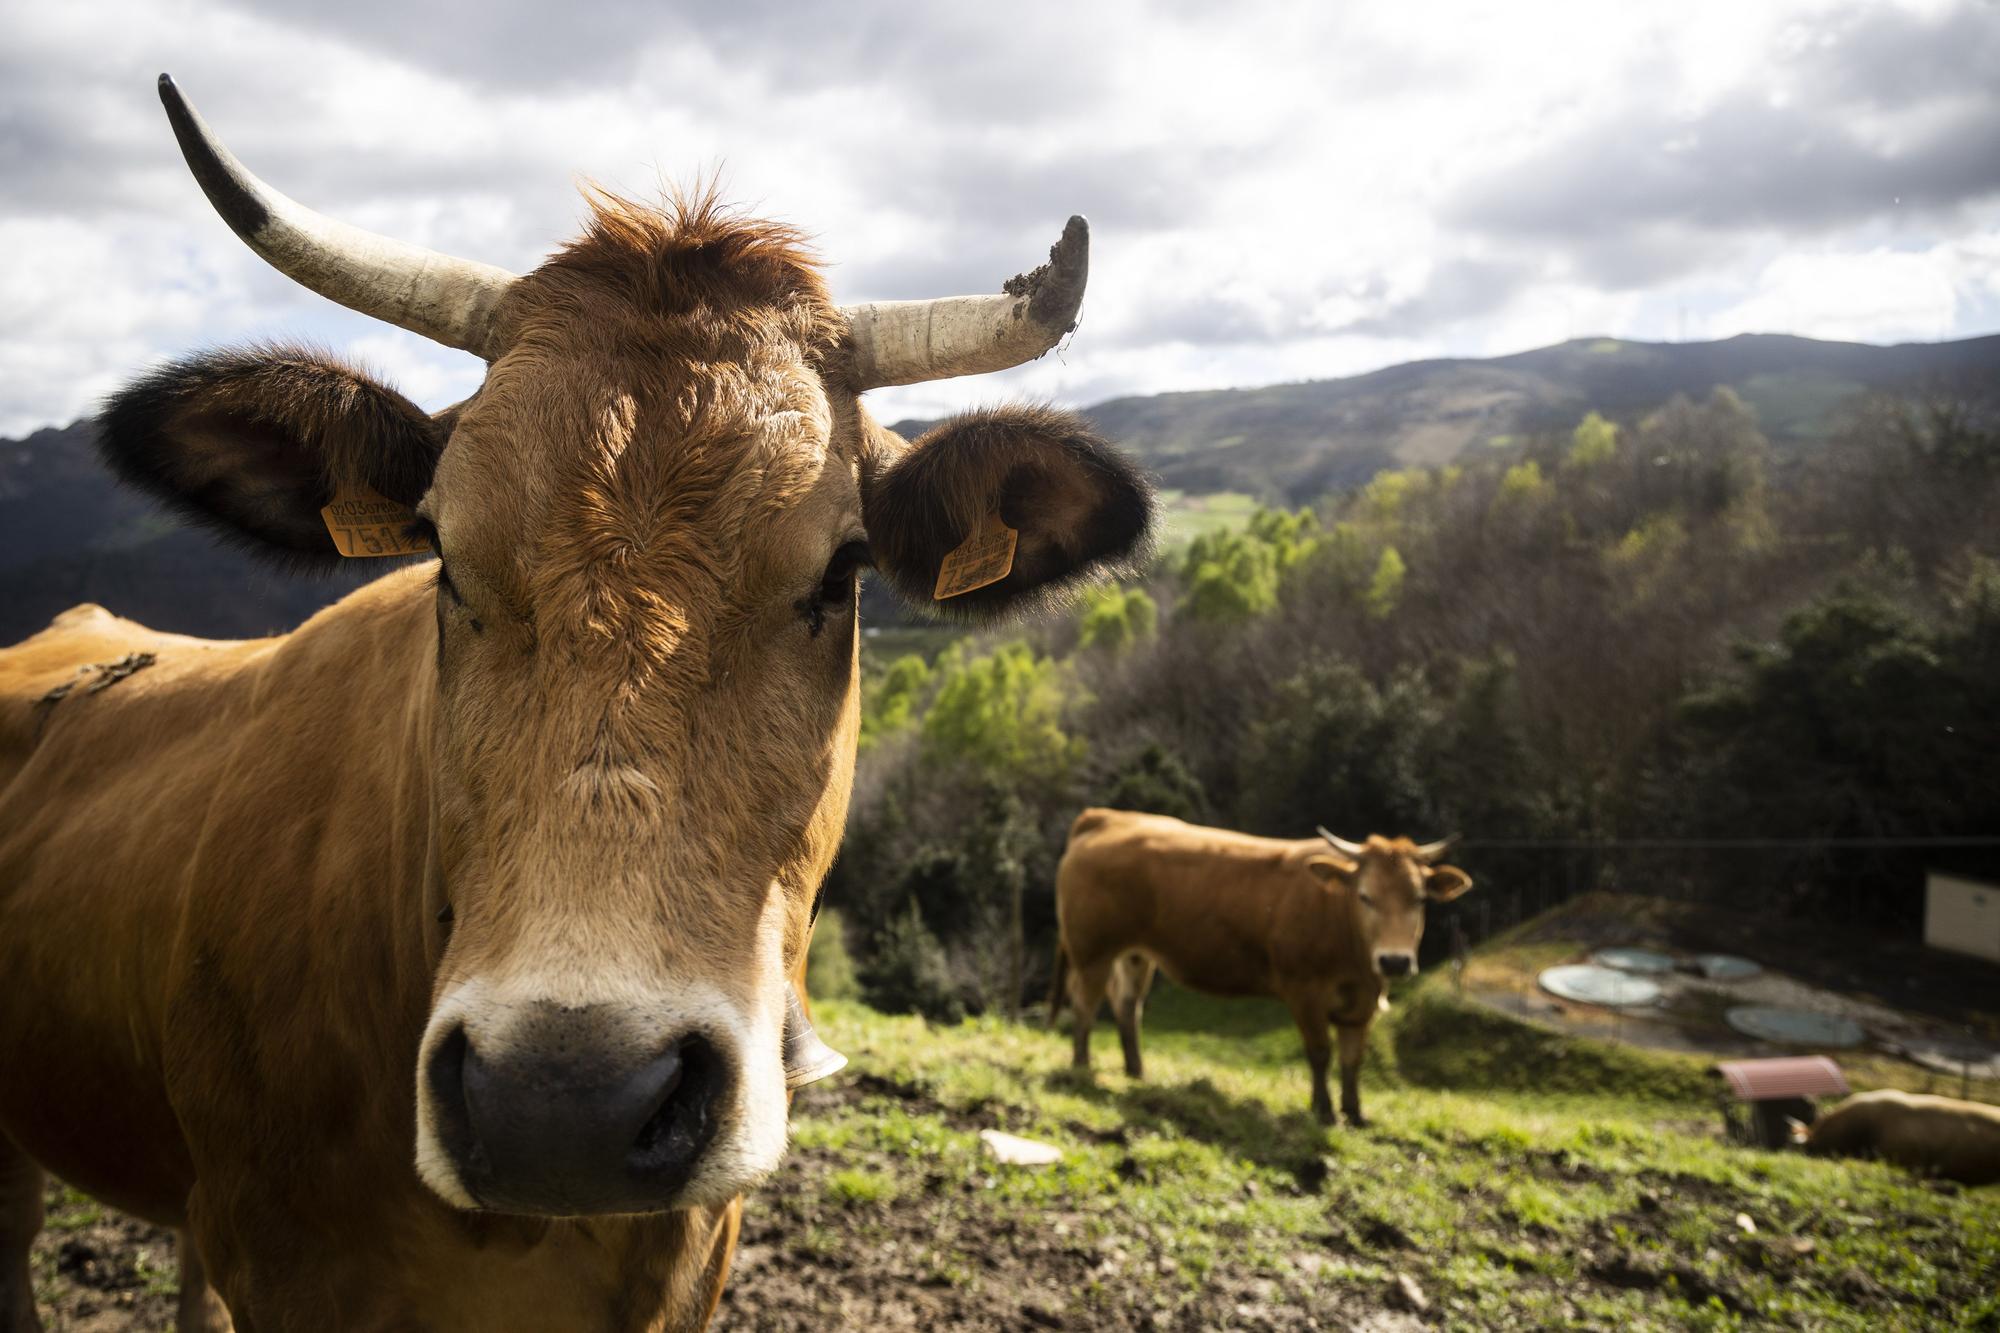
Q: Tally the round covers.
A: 4